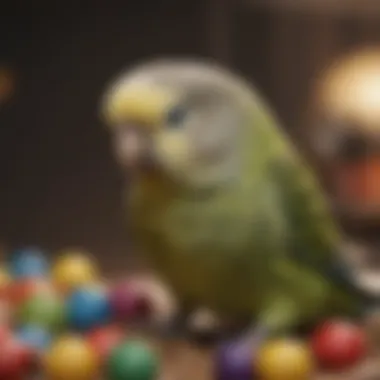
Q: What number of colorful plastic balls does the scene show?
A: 15